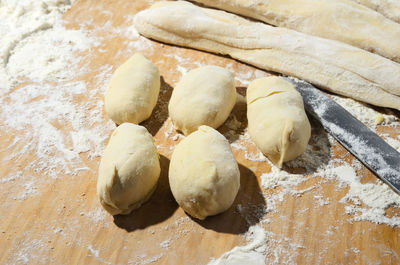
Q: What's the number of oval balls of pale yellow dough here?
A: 5